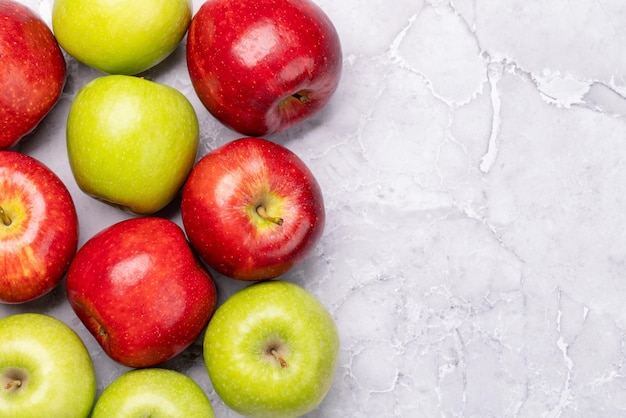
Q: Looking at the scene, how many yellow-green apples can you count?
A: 5